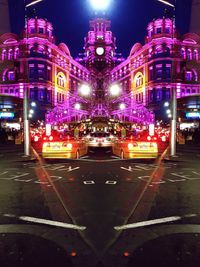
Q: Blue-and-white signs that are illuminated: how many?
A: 2